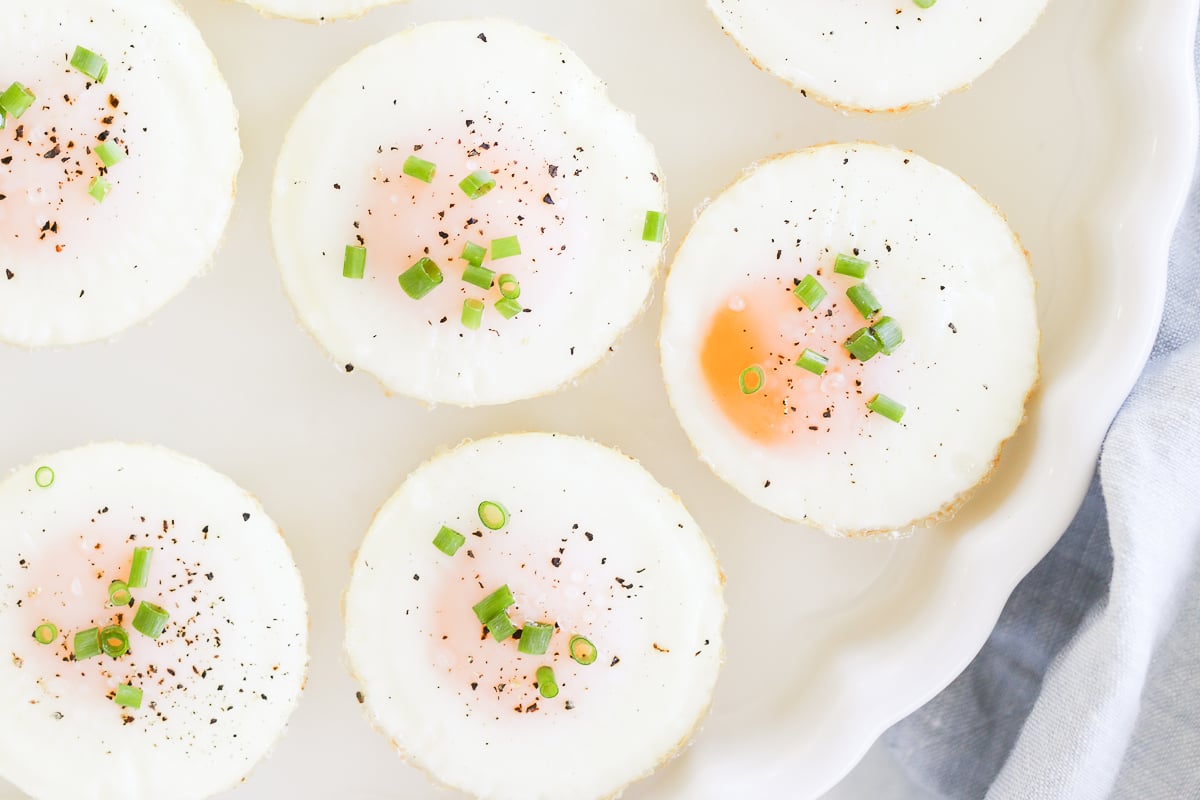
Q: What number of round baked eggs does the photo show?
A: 7